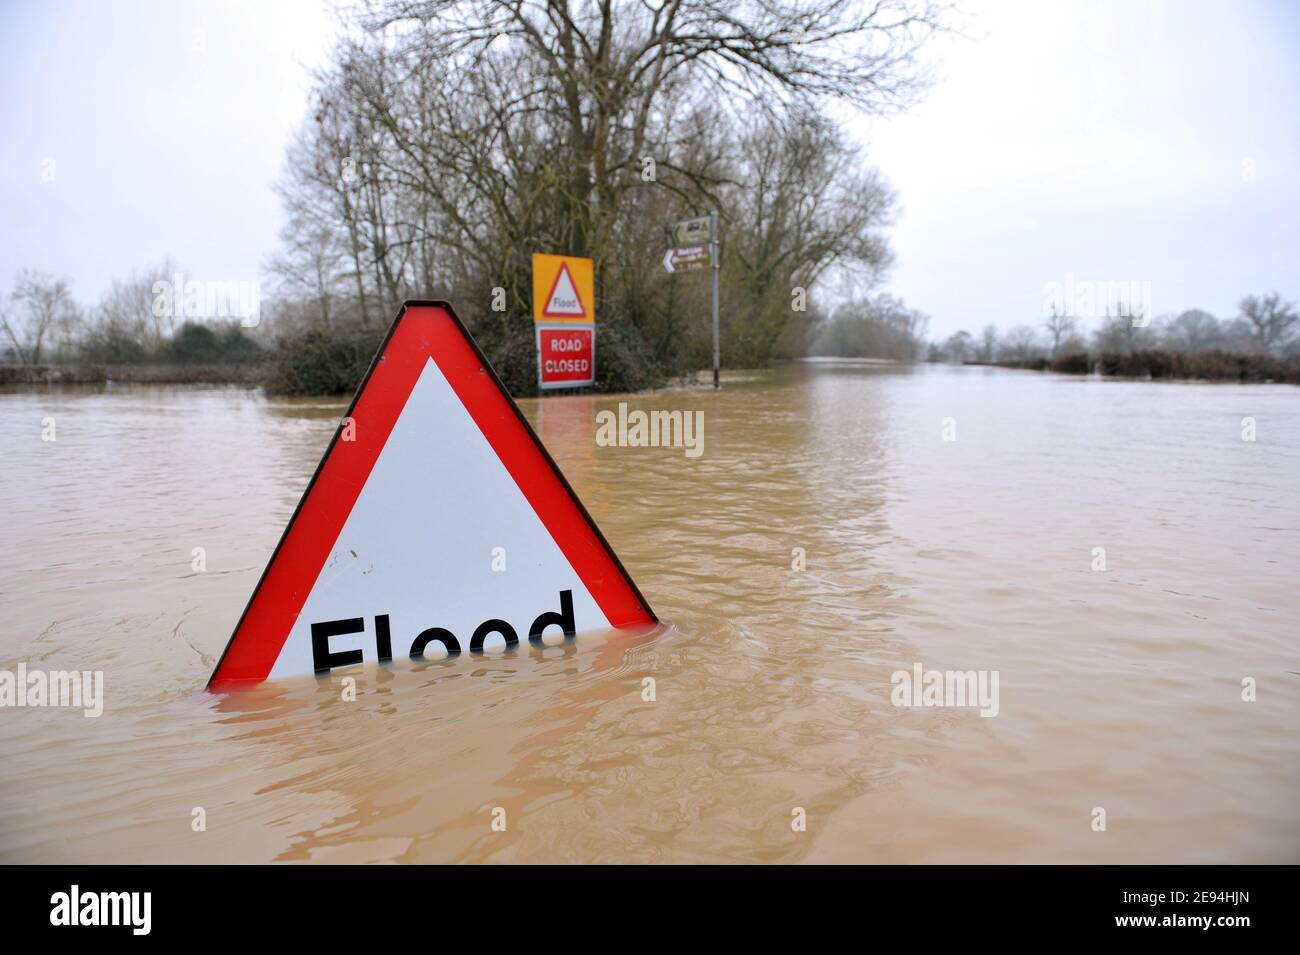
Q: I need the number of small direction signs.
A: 2